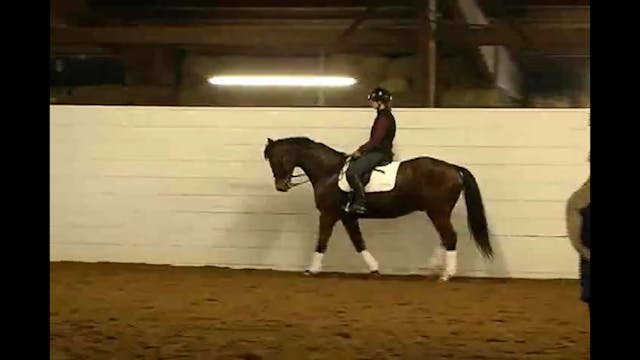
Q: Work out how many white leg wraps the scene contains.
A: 4